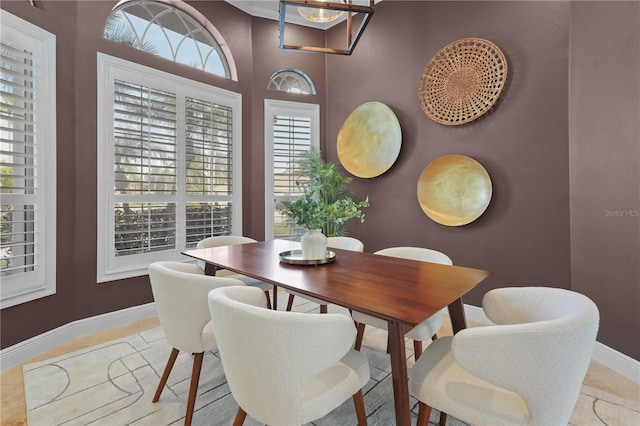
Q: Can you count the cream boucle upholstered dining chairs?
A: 6